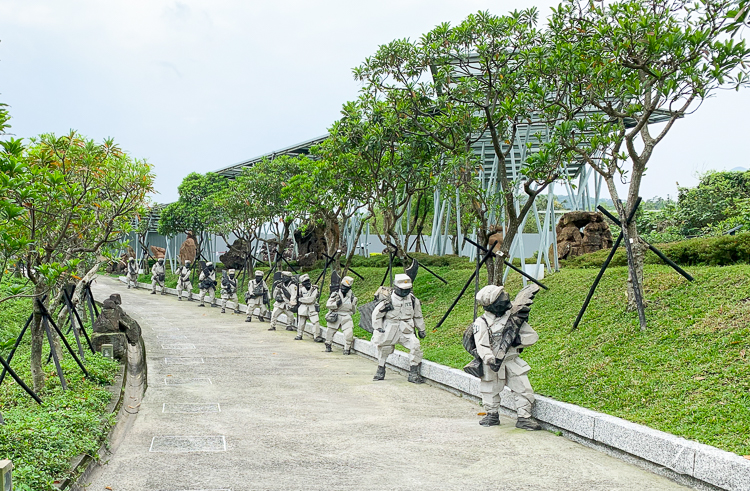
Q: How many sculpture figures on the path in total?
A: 11